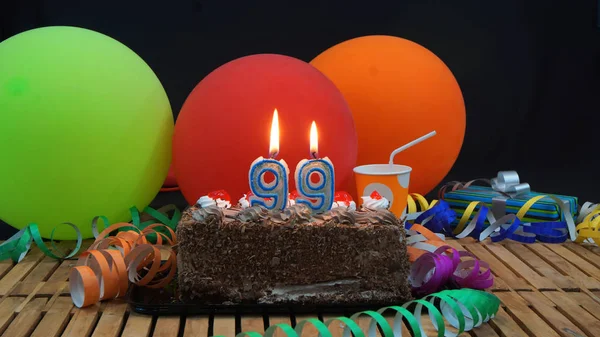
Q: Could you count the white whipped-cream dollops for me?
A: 5